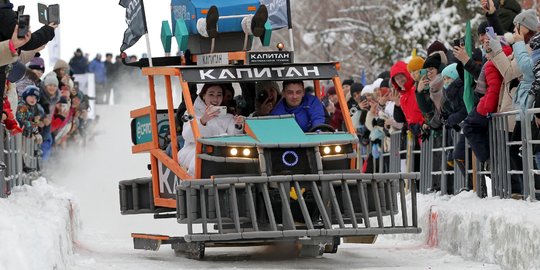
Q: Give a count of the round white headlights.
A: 4